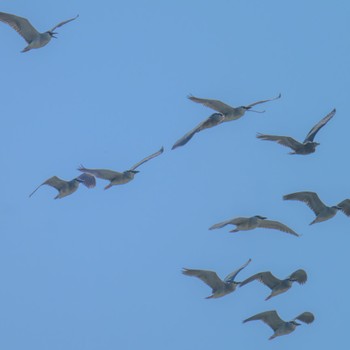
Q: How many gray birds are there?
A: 11